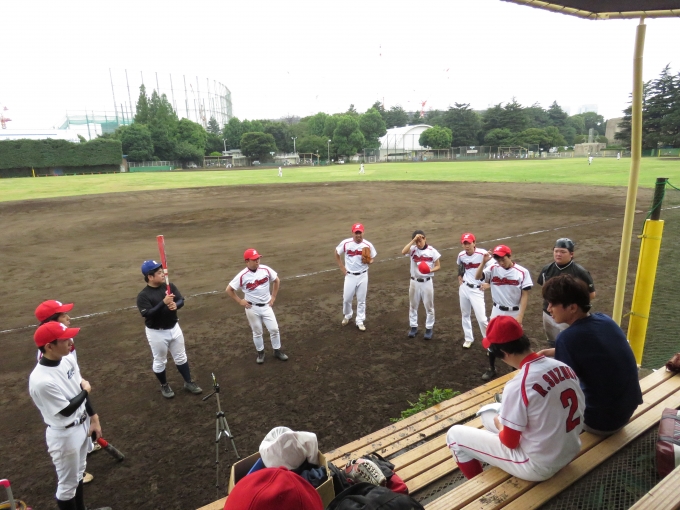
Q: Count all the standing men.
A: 9